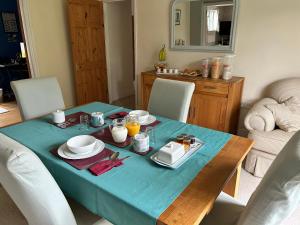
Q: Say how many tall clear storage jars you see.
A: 3